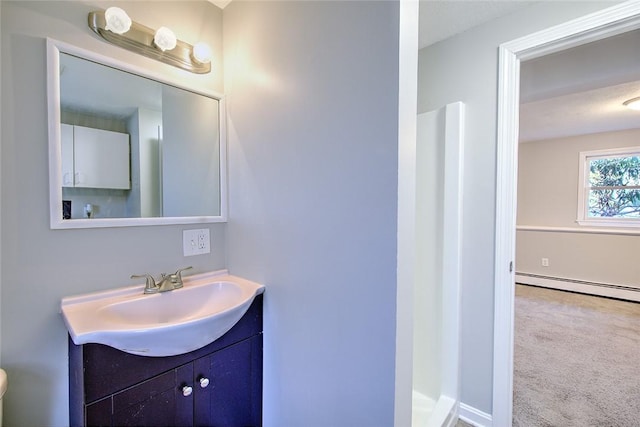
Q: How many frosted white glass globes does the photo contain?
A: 3